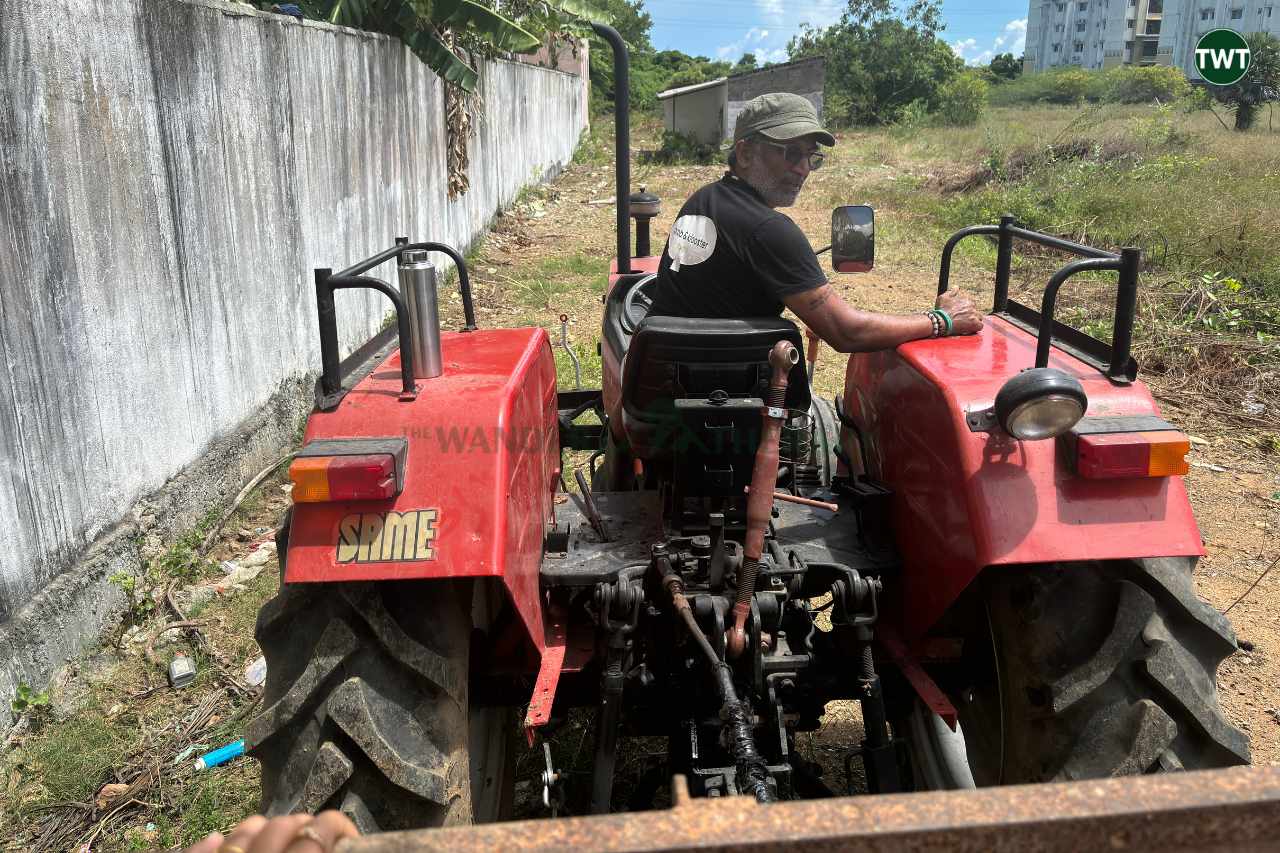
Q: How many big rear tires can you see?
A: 2